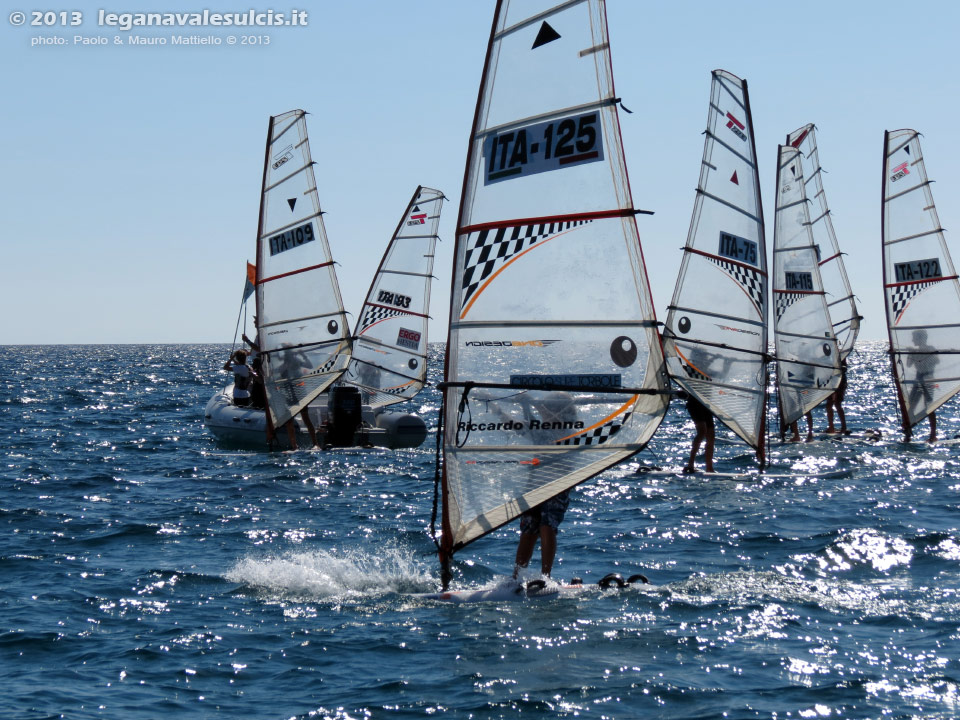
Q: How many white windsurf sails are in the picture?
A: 7